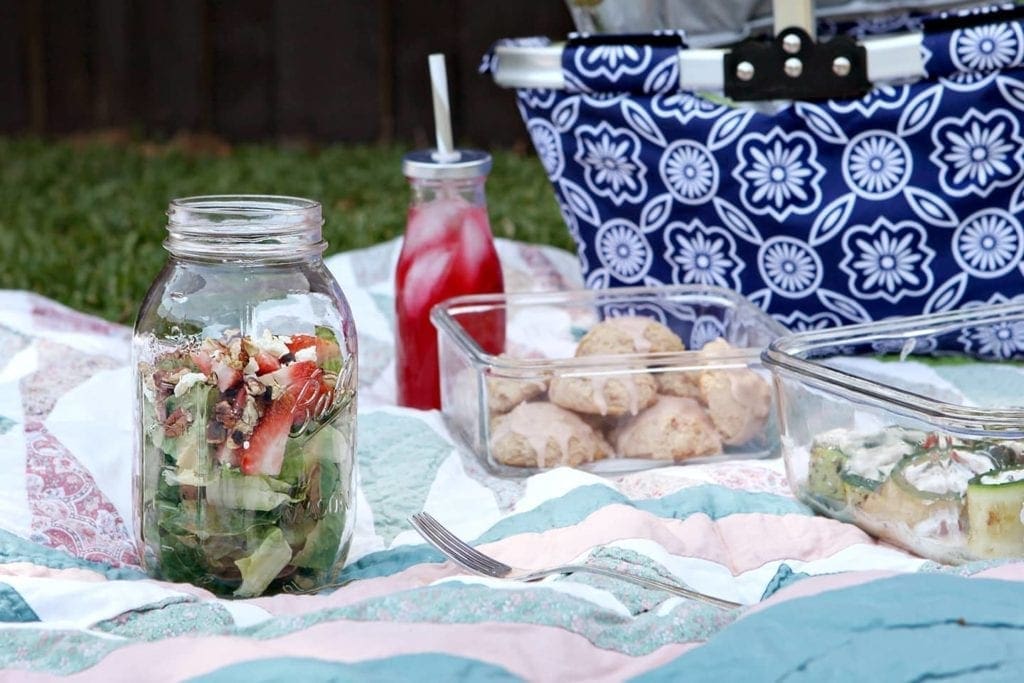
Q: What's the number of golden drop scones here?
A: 7